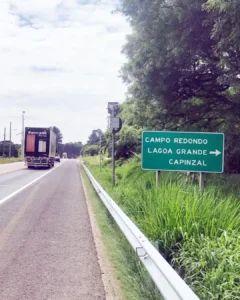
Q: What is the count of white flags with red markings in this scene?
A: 0